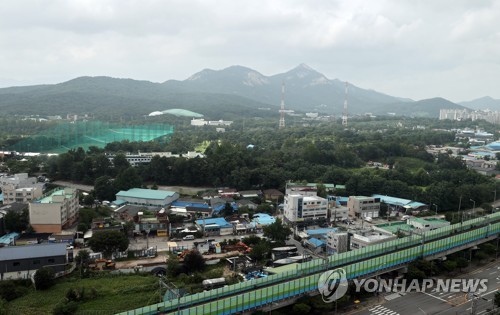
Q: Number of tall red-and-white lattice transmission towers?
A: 2